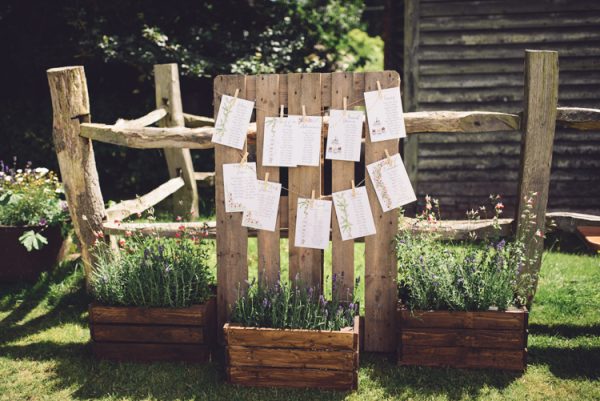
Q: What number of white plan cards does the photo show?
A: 10